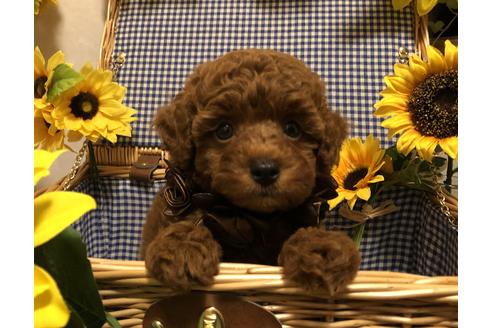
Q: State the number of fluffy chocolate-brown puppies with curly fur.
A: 1